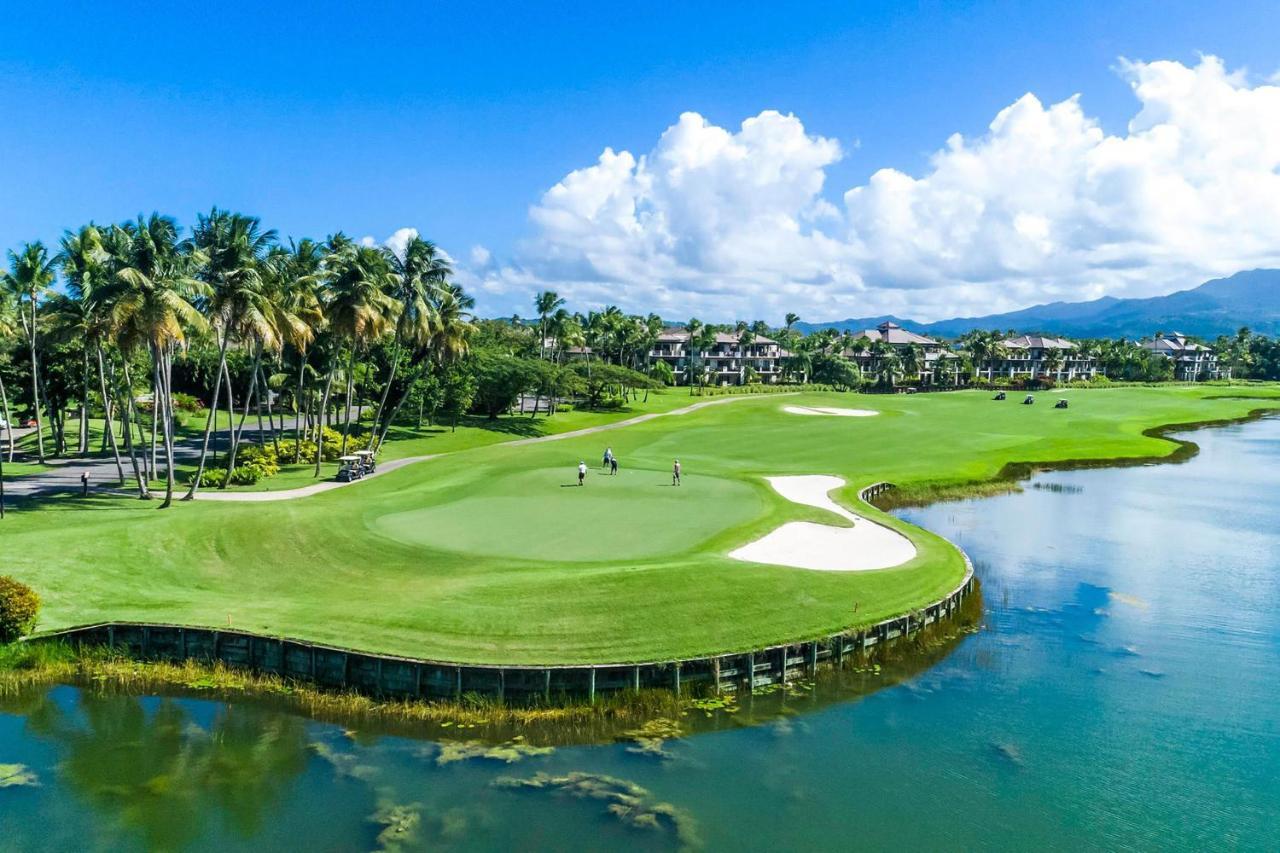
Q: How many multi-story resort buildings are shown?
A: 4